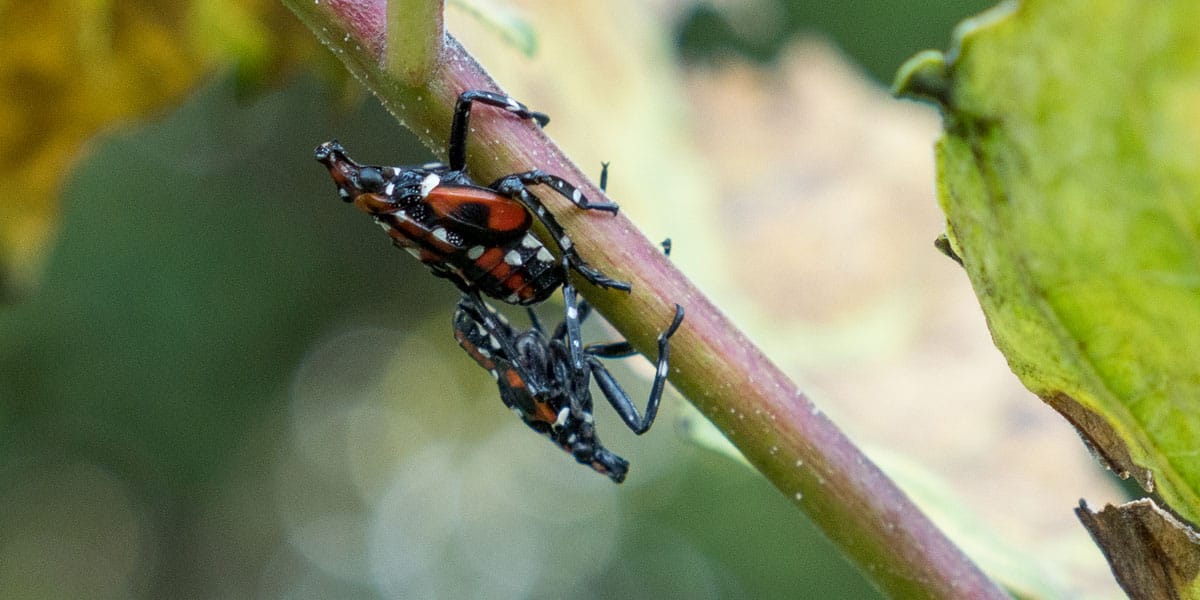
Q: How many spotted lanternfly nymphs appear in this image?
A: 2